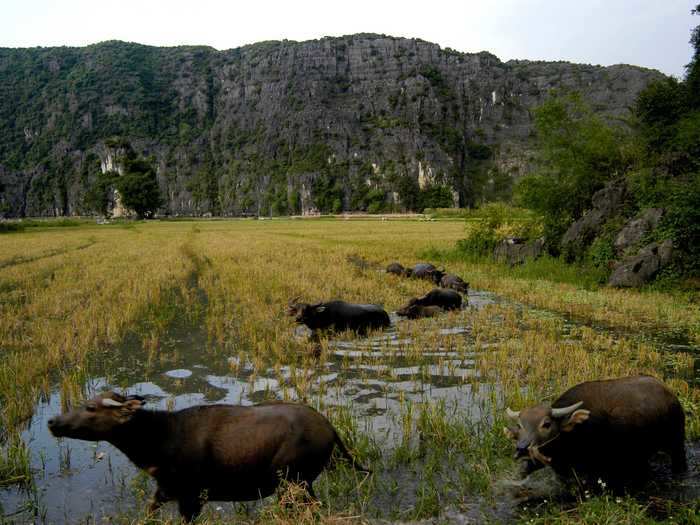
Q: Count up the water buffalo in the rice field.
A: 8